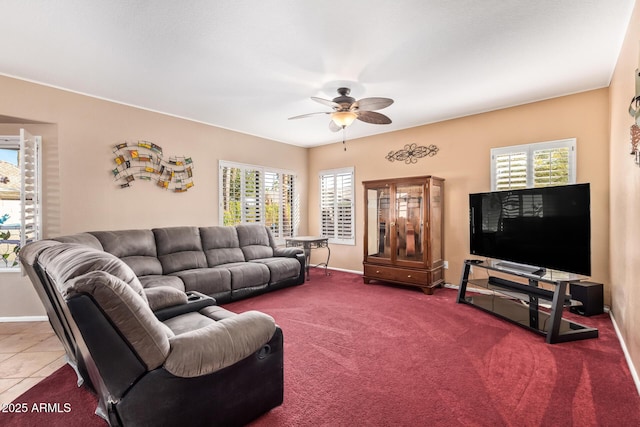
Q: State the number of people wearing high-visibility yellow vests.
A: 0